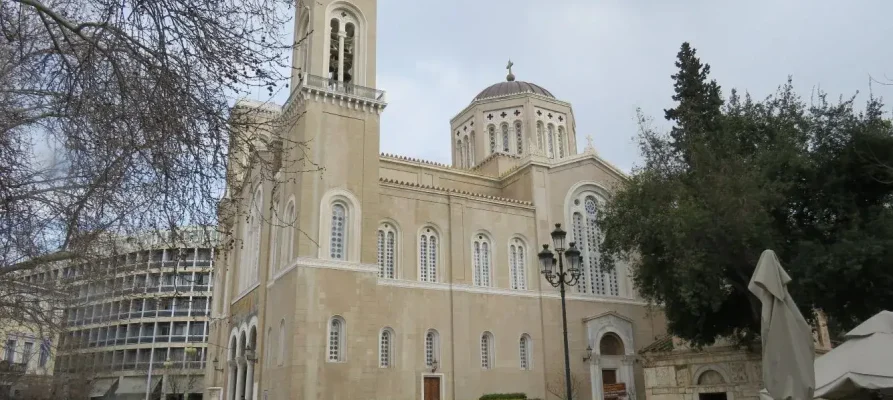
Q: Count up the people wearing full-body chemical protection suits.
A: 0